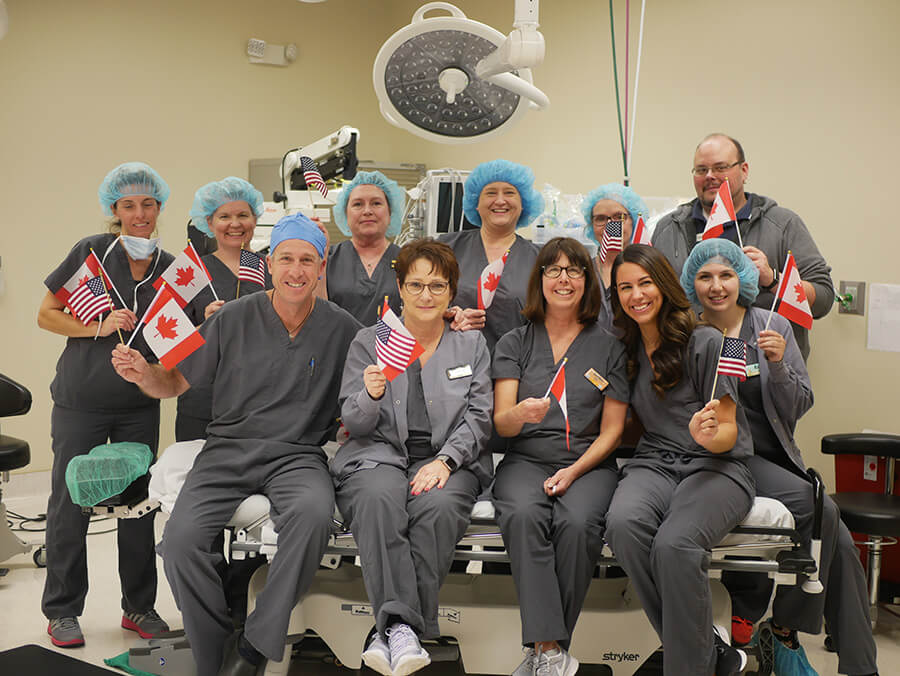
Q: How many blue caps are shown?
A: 7